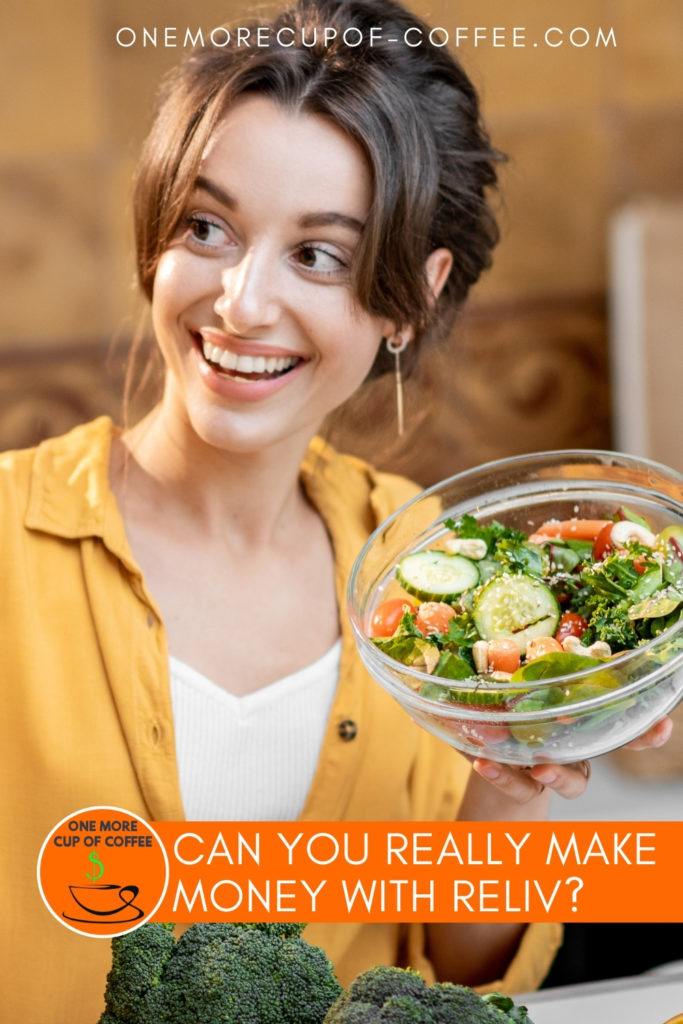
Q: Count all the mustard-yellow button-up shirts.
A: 1